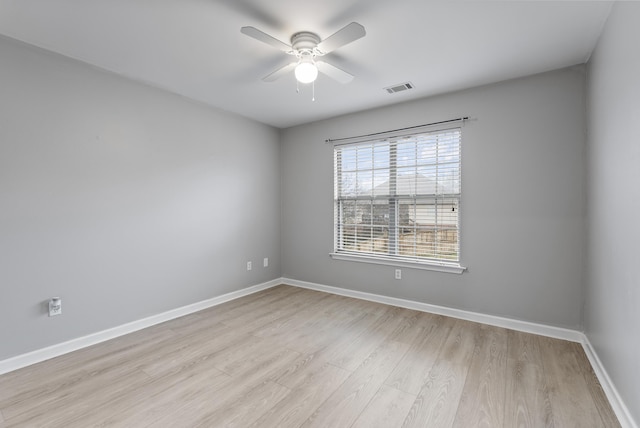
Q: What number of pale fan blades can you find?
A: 4